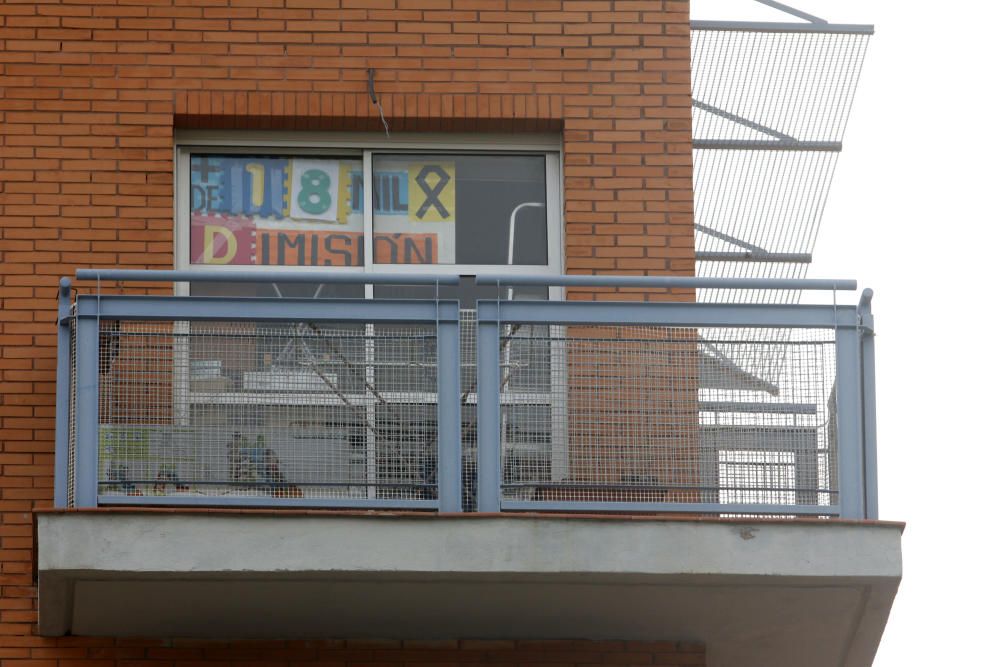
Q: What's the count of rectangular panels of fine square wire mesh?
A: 2